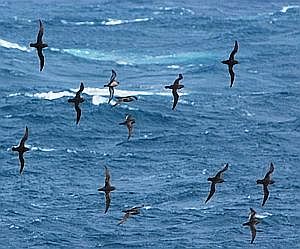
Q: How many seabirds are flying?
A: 13